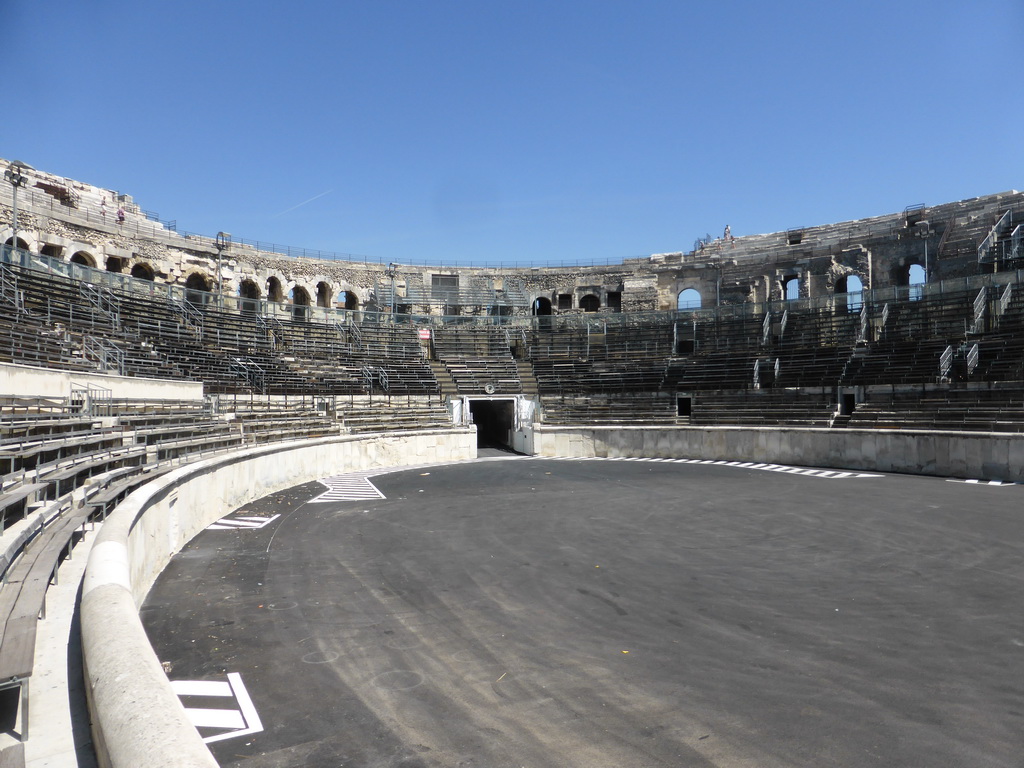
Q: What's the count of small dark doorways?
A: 2